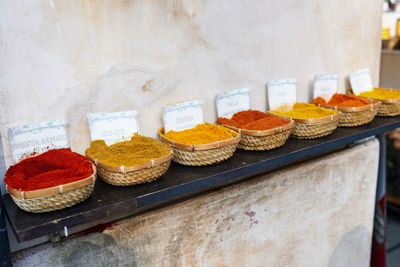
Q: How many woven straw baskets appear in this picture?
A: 7